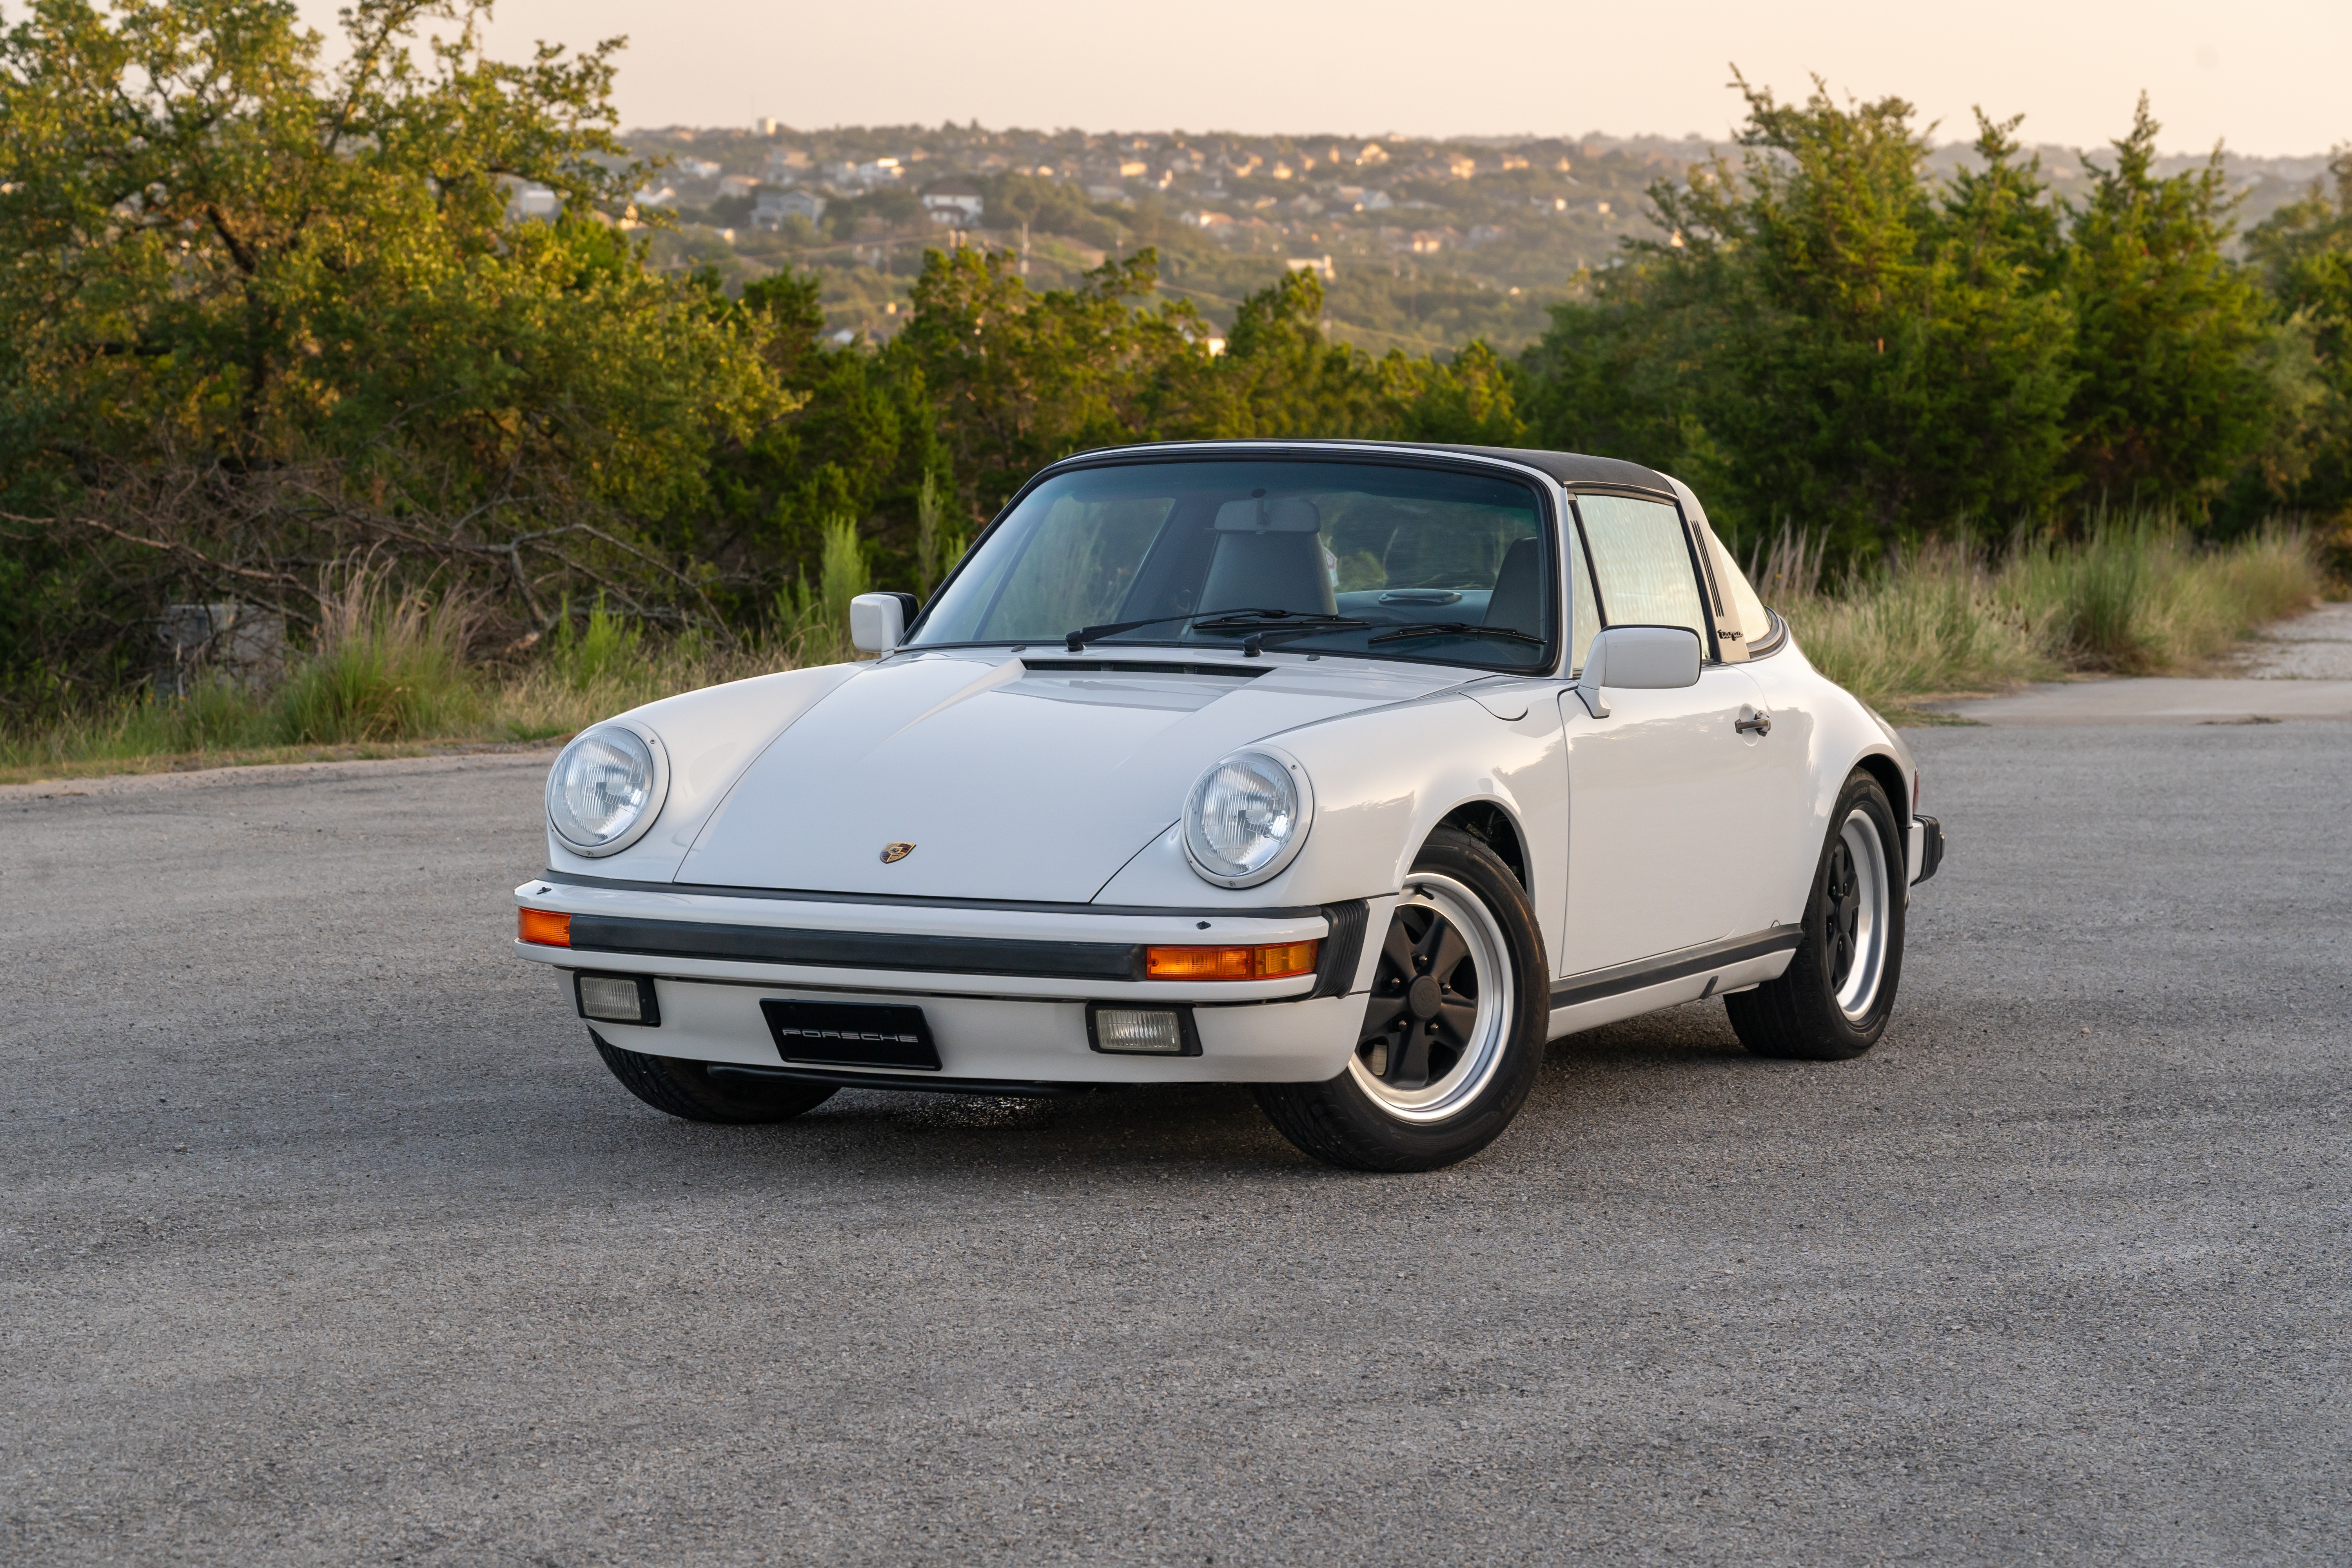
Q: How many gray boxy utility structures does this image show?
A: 1